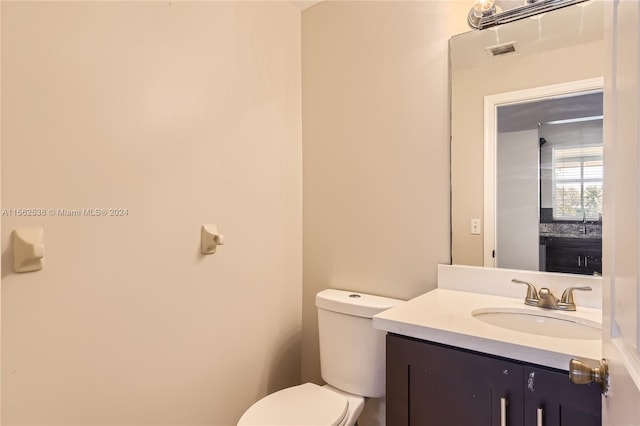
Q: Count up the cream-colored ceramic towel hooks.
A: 2